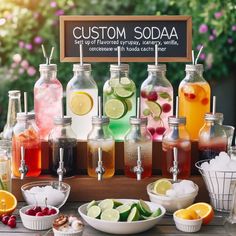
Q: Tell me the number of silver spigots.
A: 5